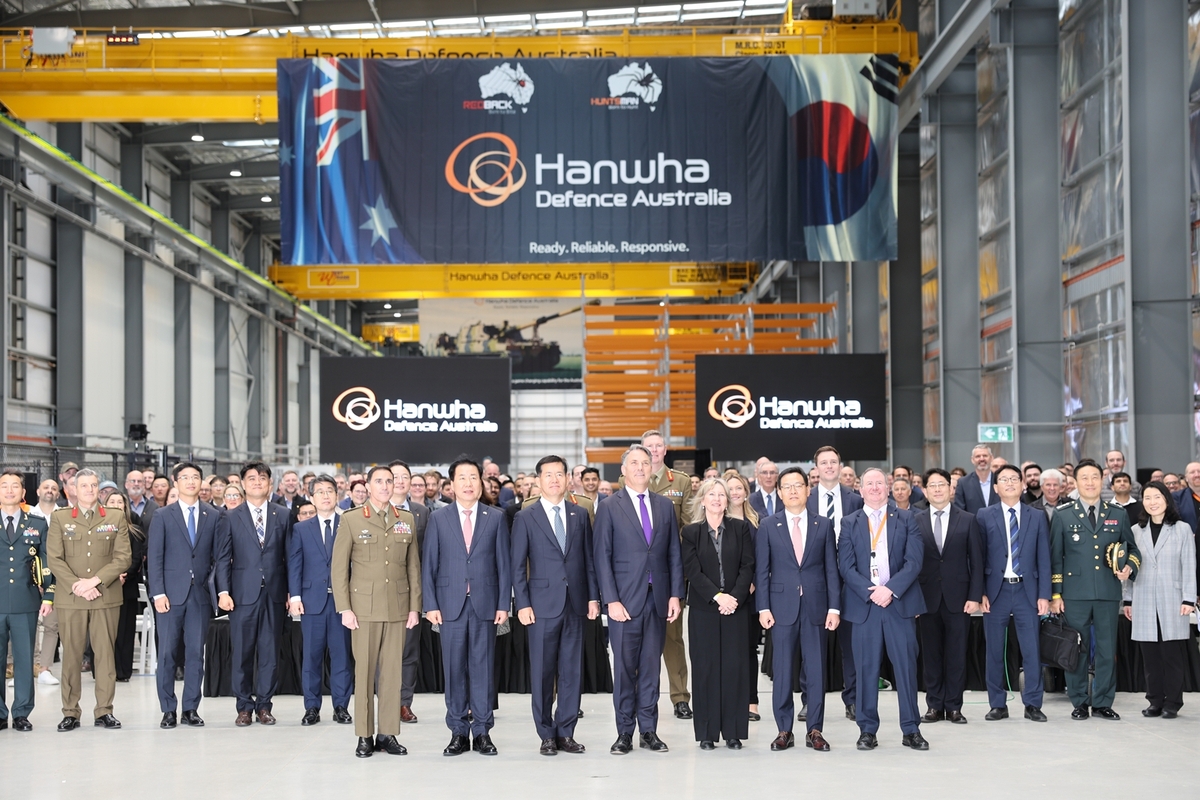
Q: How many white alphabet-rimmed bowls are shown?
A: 0